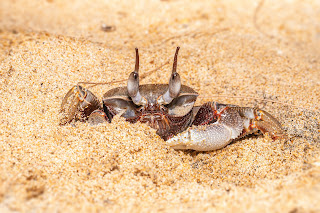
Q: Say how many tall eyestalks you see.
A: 2